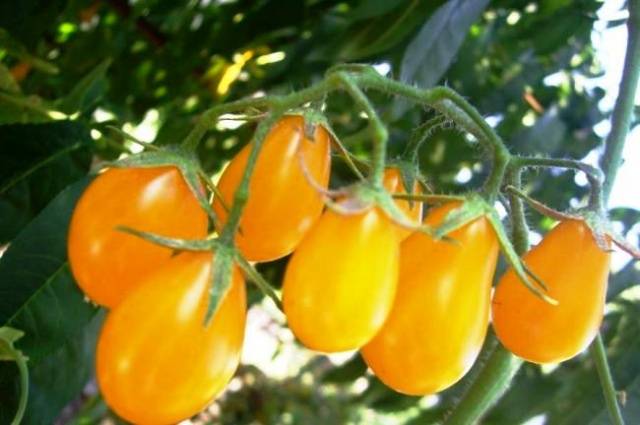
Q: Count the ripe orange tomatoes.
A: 7